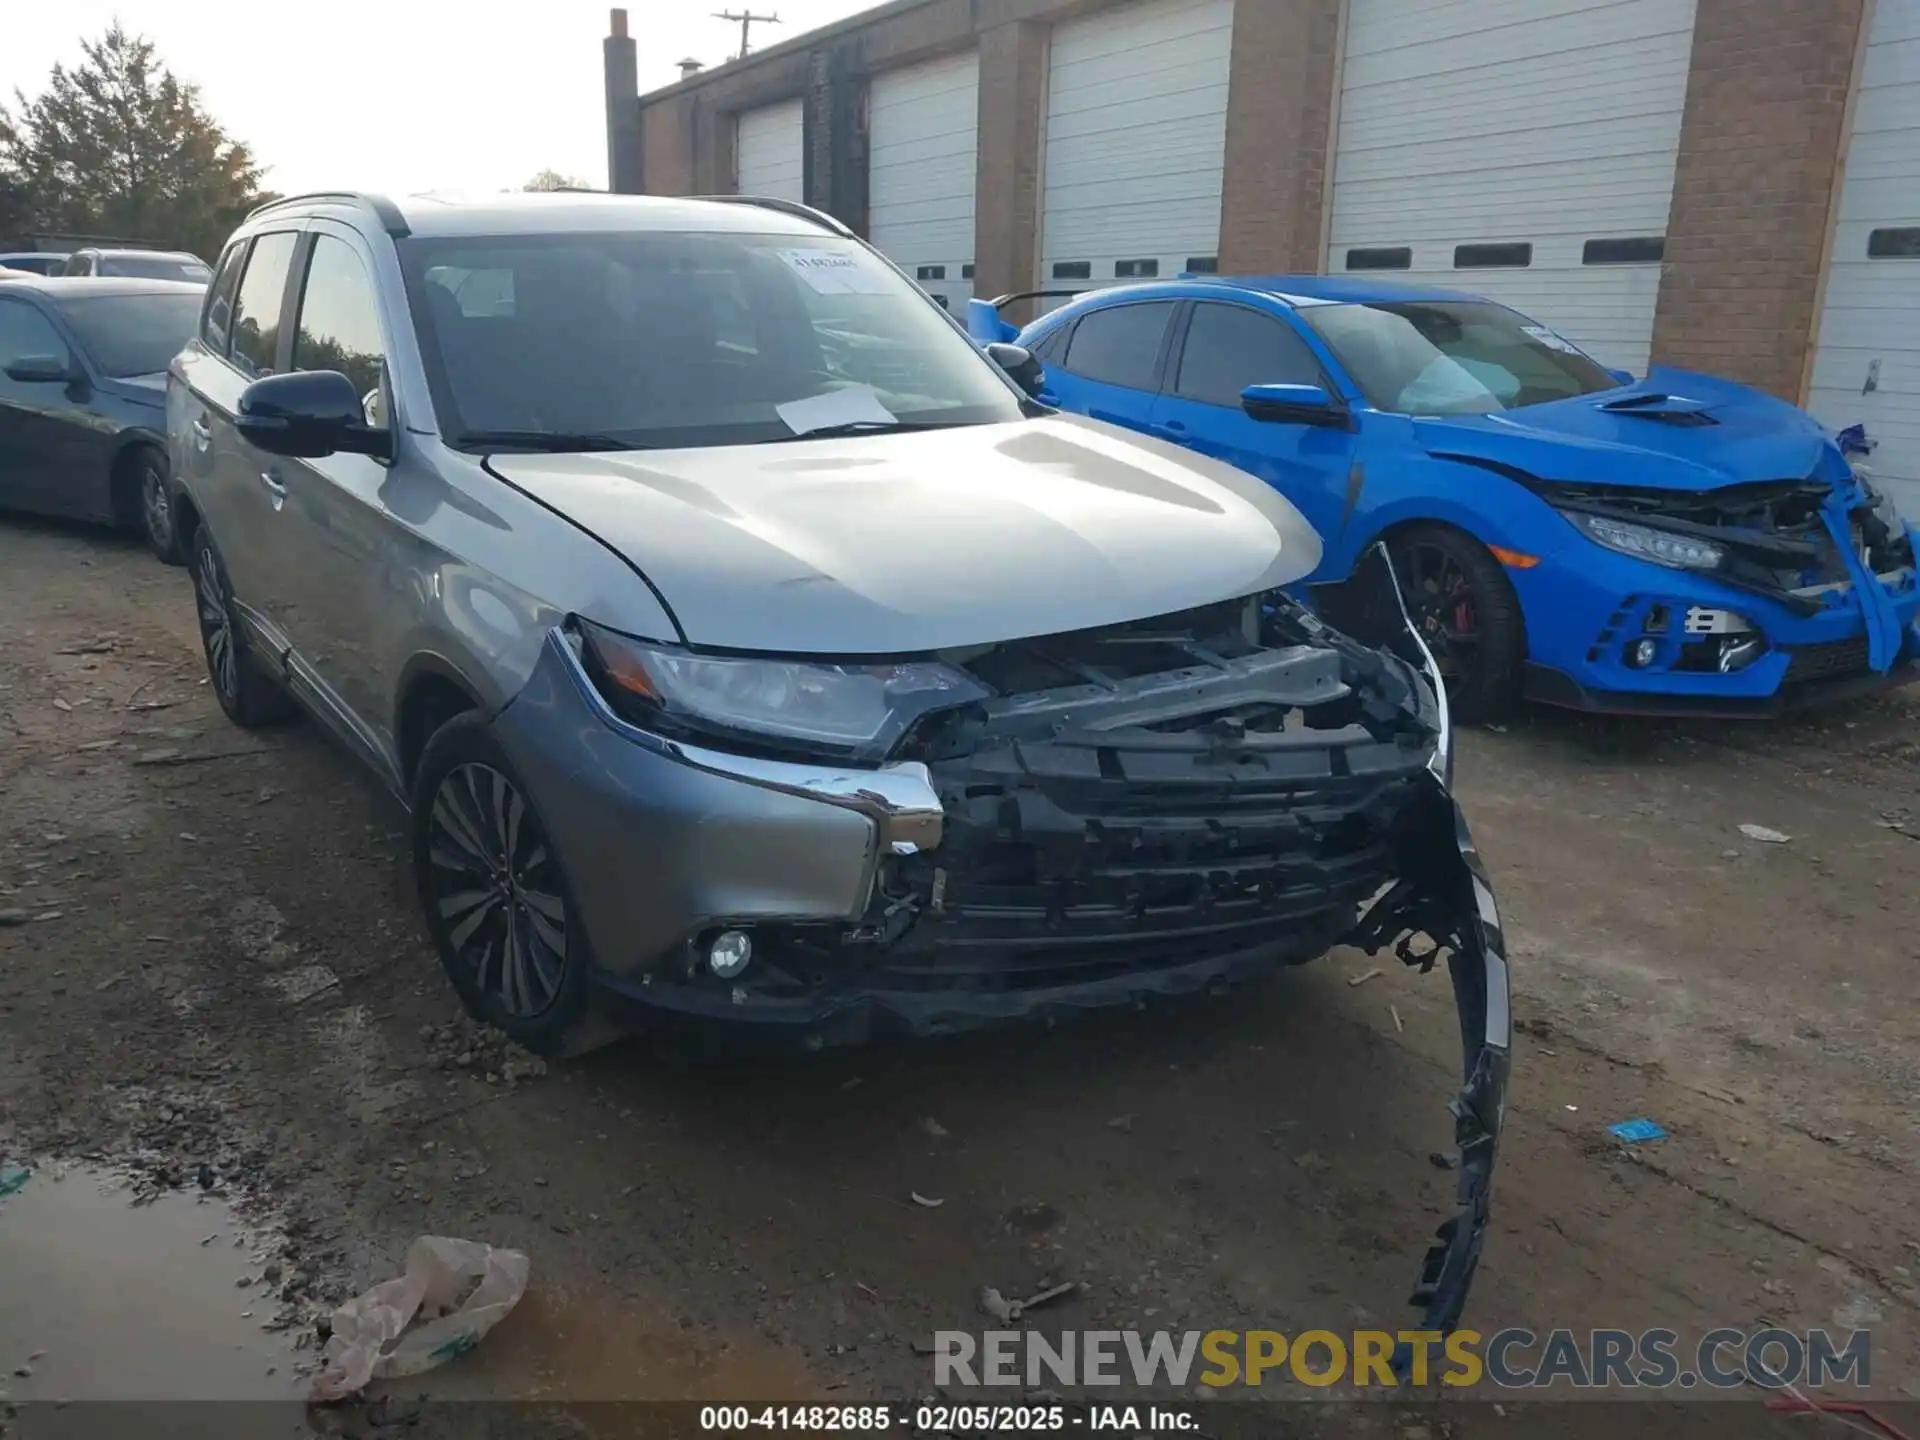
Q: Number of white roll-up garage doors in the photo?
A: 5